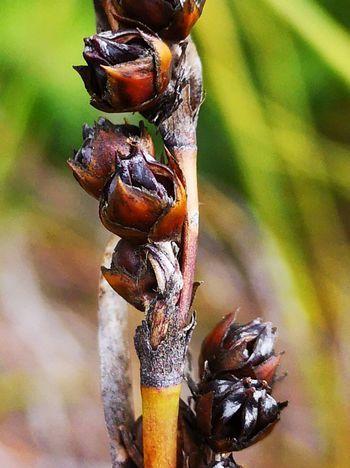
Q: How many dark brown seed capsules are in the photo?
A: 7